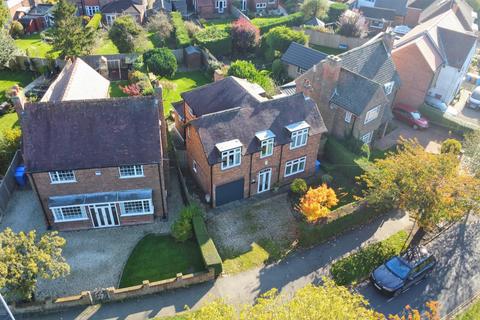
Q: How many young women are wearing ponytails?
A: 0